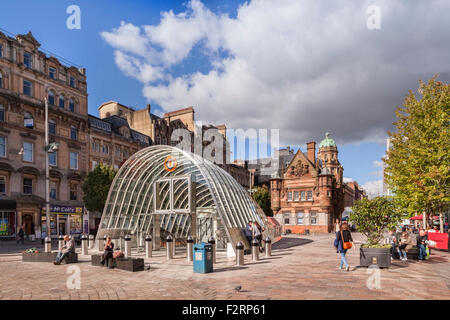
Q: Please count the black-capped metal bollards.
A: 13